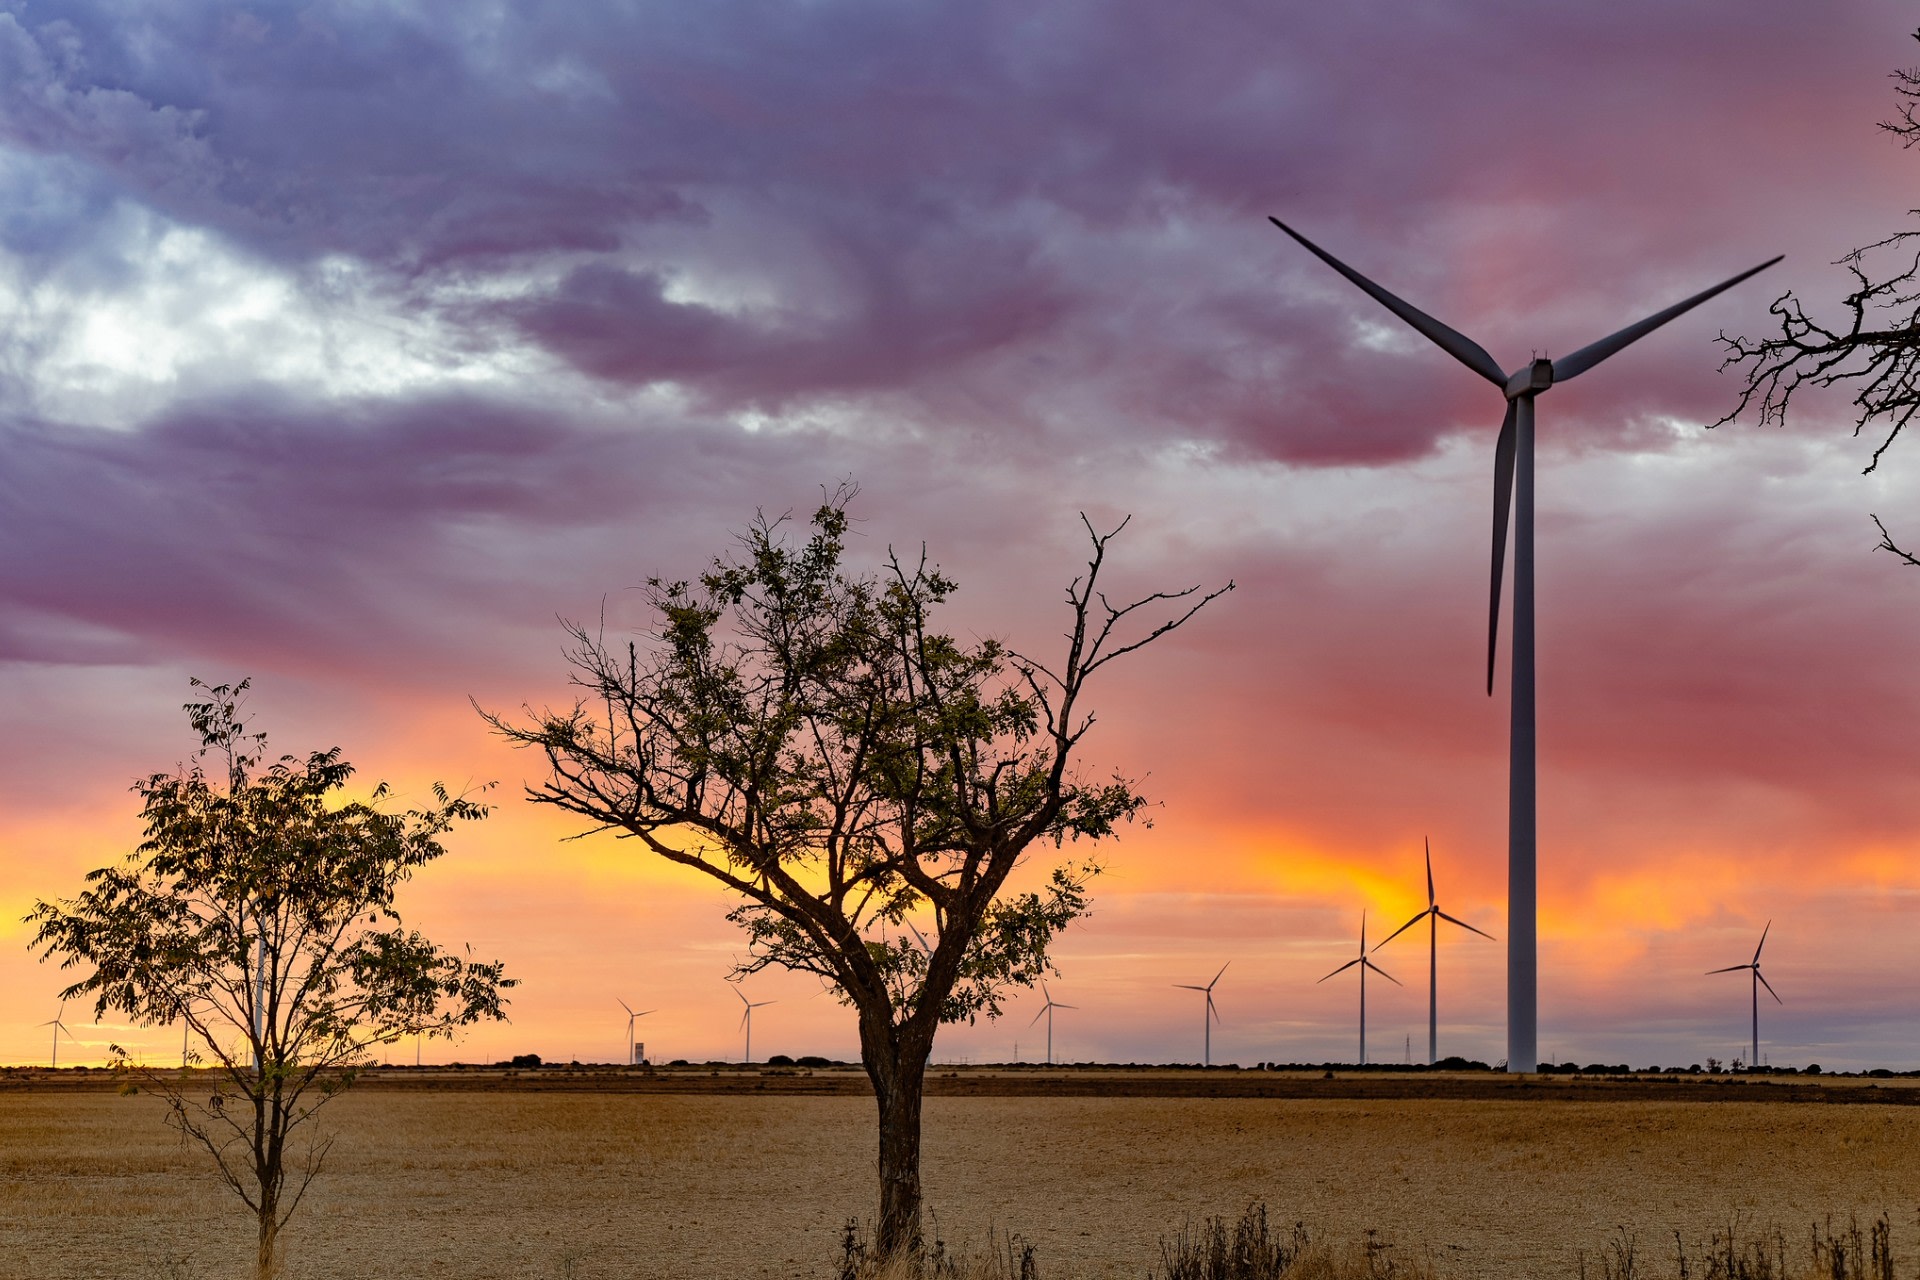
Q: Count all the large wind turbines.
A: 1